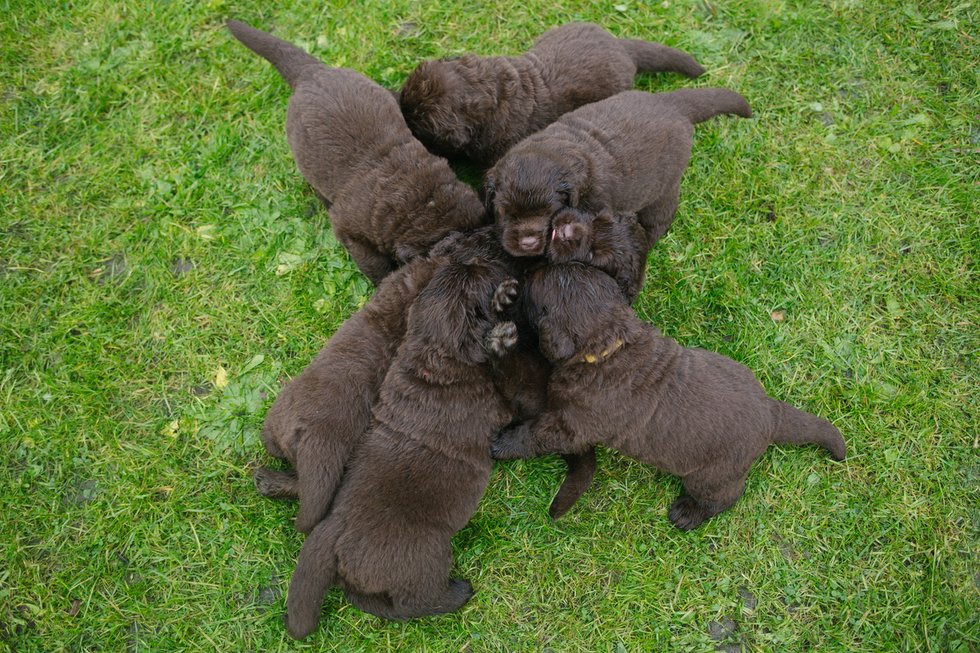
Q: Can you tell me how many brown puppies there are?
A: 7